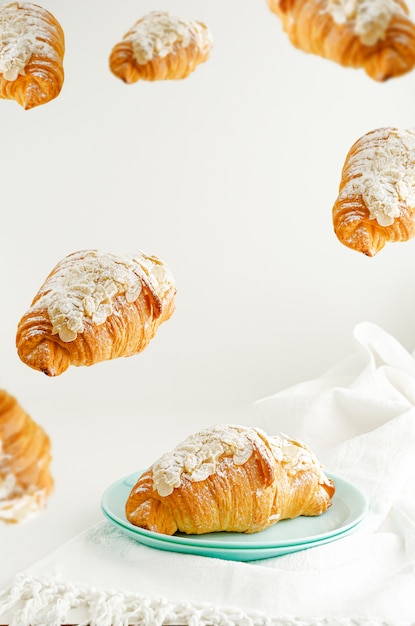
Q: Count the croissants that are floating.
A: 6